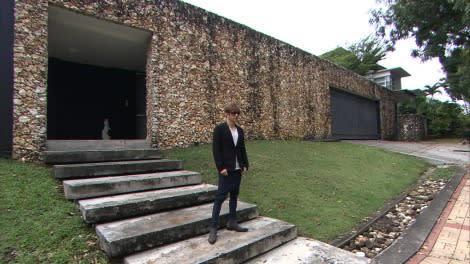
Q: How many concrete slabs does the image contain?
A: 7